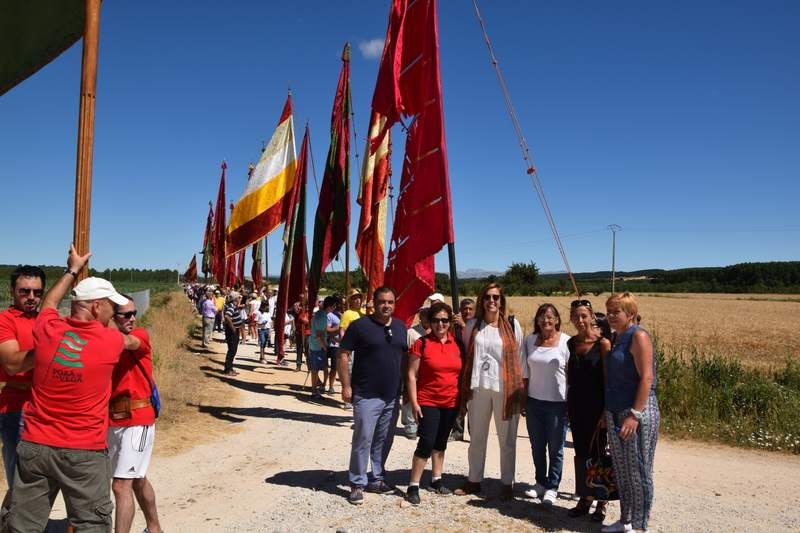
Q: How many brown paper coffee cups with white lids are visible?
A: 0